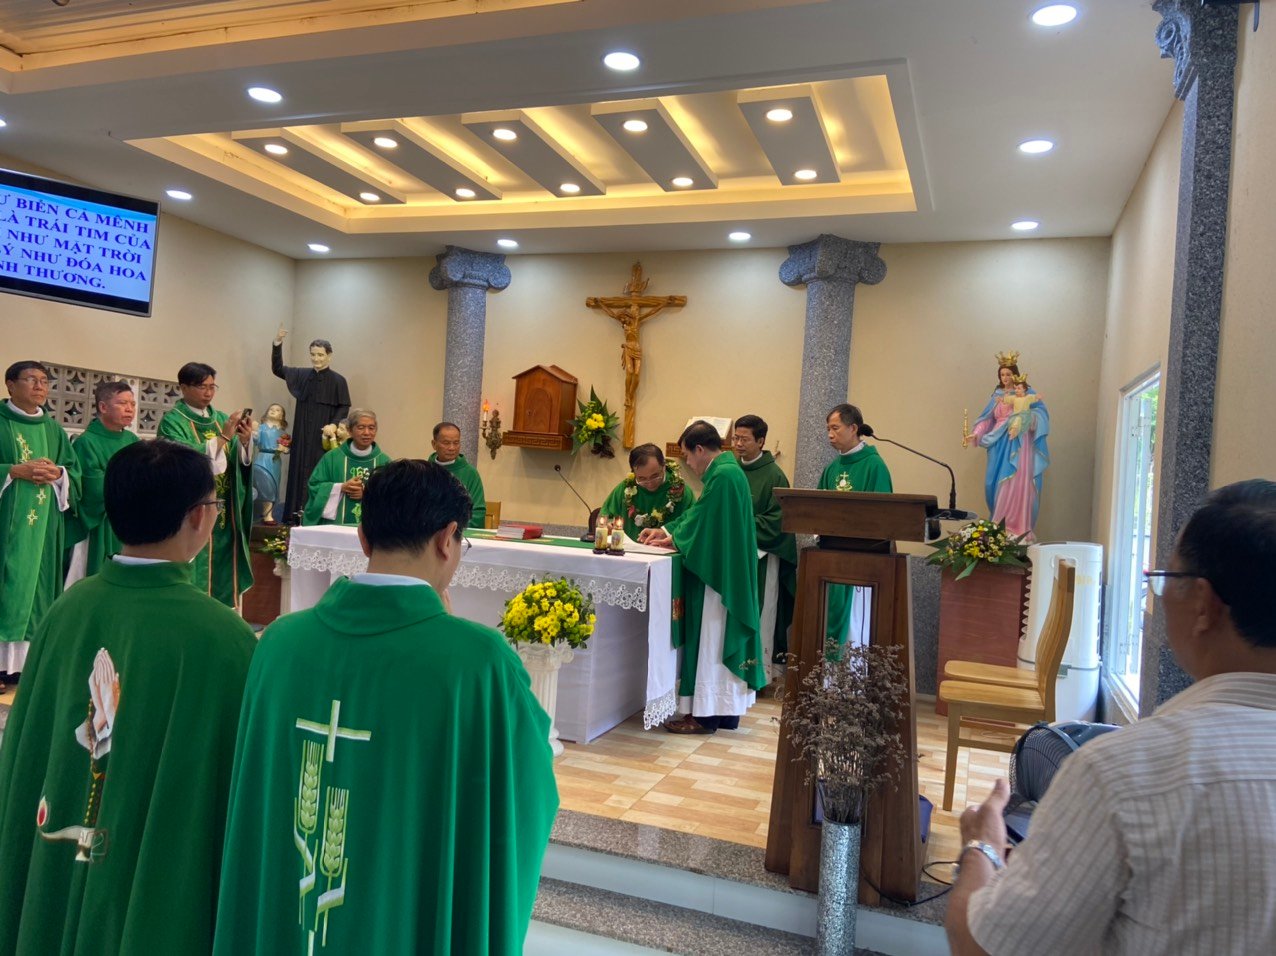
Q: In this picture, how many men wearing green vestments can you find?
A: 11